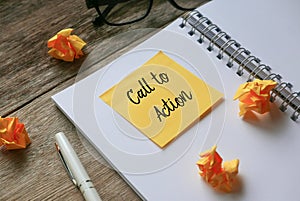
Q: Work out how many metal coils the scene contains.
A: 12